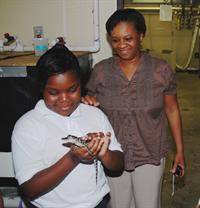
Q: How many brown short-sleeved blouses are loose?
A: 1